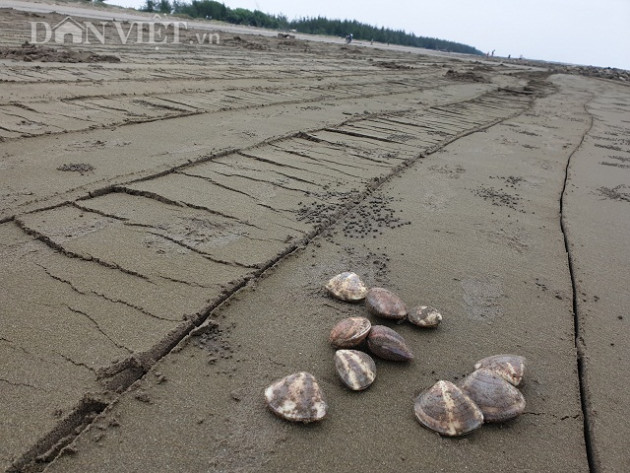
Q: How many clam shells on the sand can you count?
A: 10